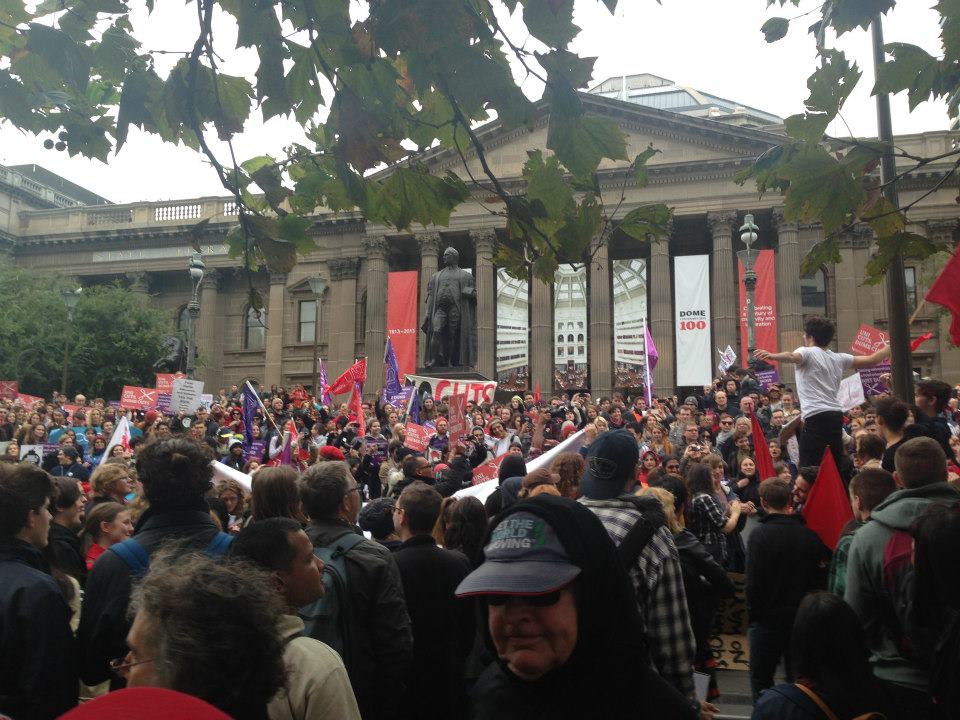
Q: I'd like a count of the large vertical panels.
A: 6